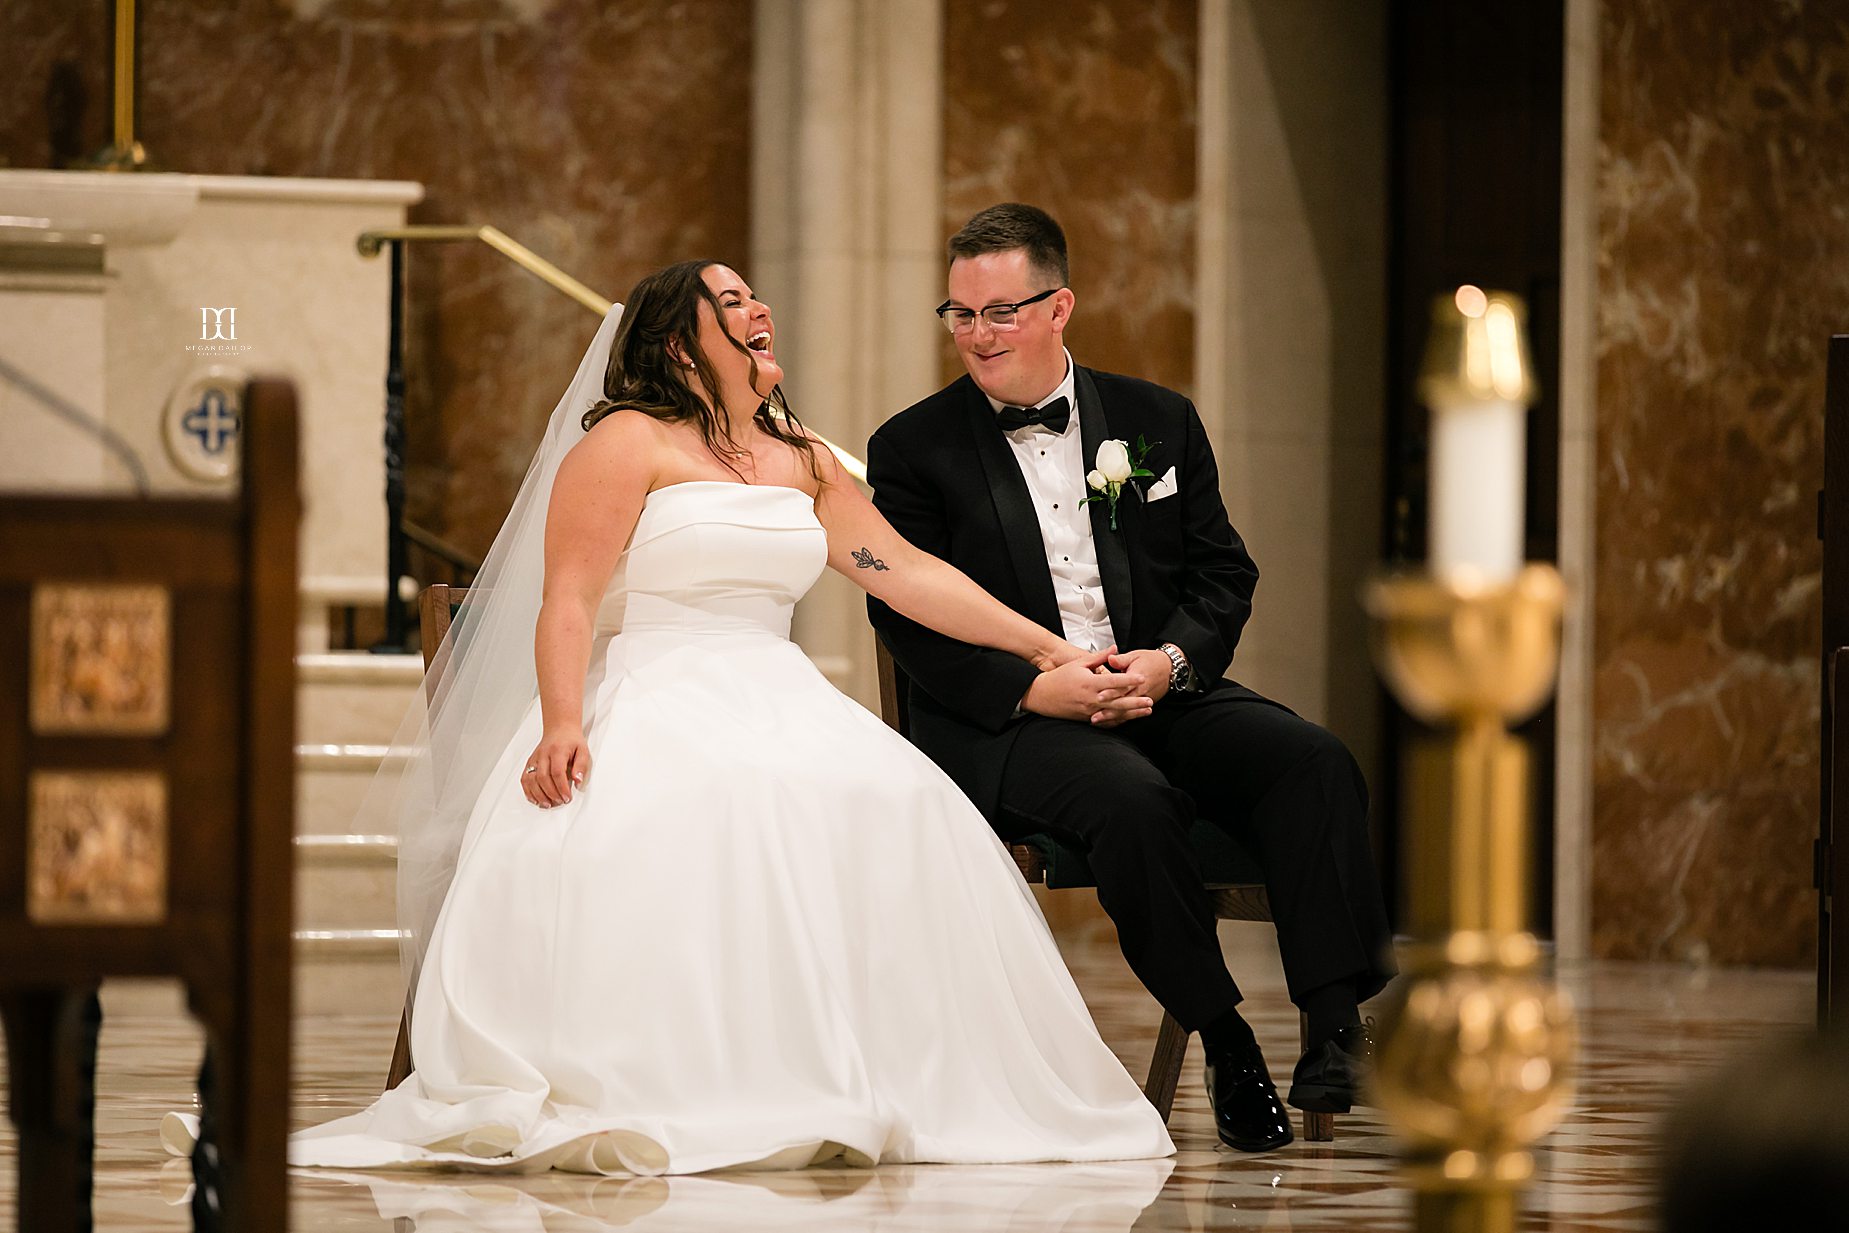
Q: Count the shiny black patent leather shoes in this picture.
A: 2